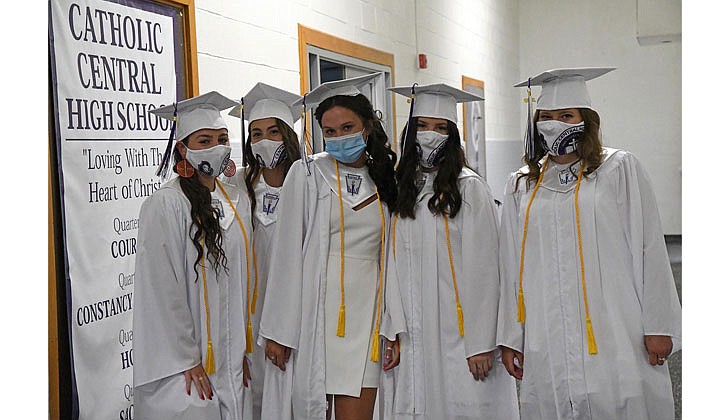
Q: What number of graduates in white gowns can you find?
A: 5